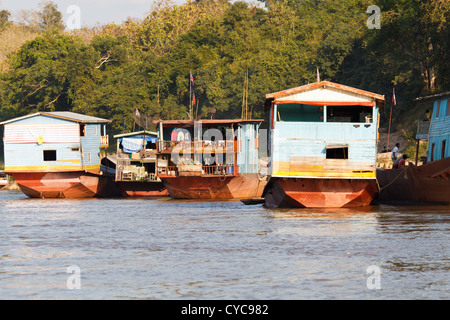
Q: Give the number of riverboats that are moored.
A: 5